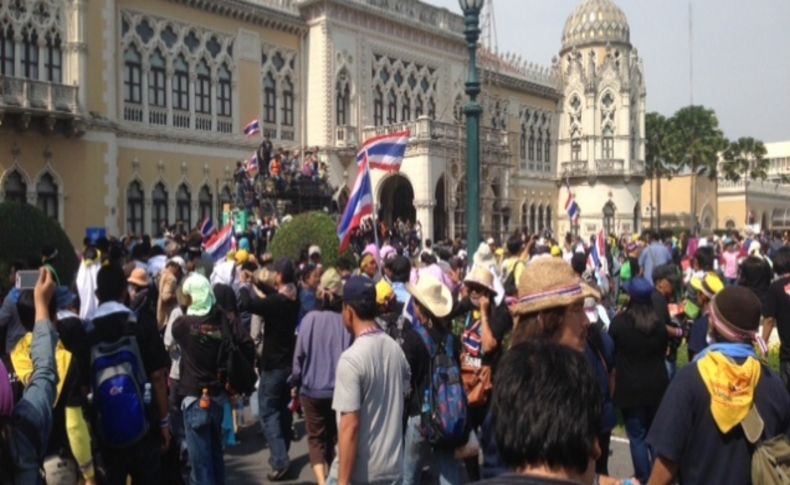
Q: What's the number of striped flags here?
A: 8